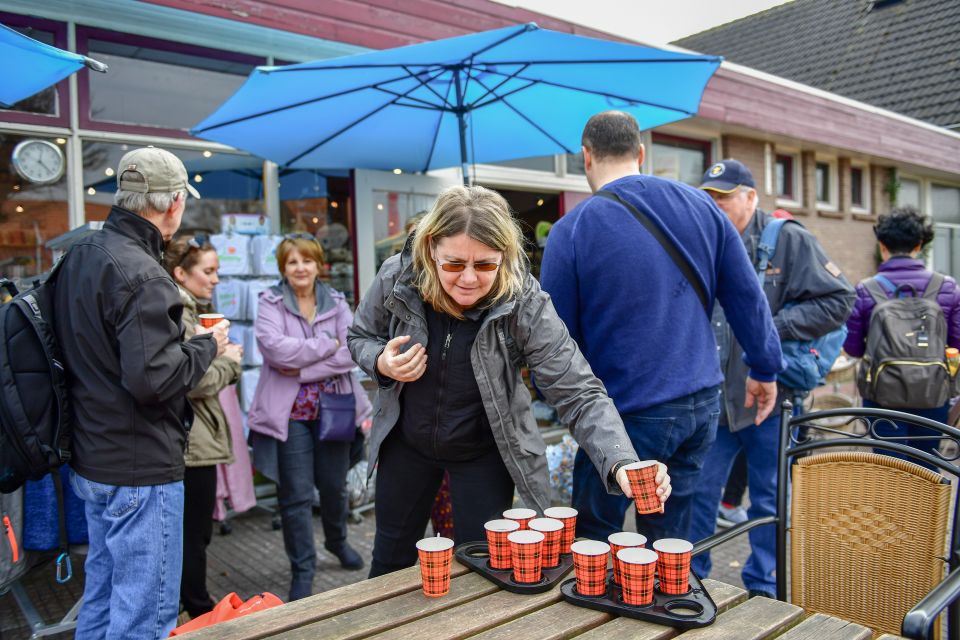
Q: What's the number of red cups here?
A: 12